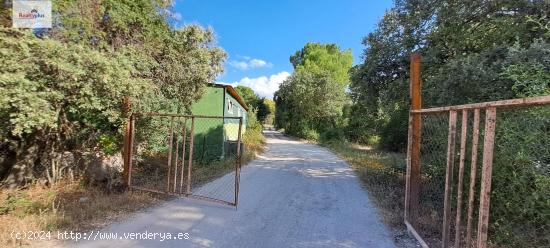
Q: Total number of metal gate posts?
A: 2